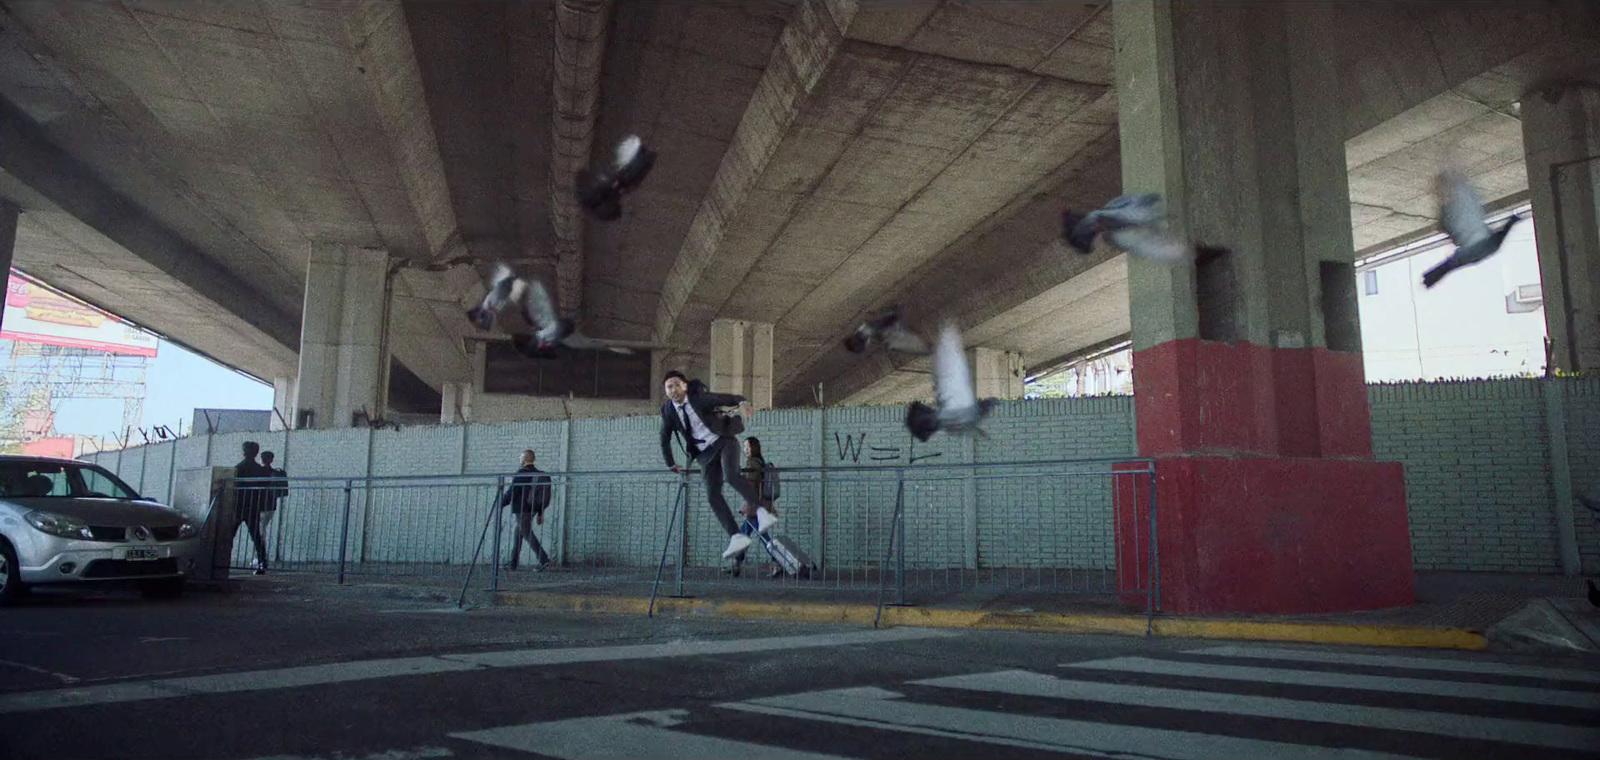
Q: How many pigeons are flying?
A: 7